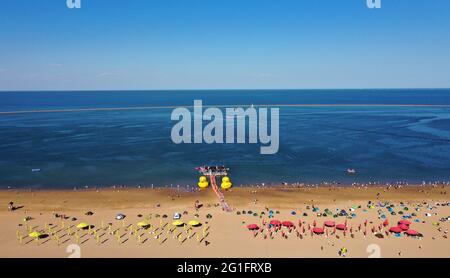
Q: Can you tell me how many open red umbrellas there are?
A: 10